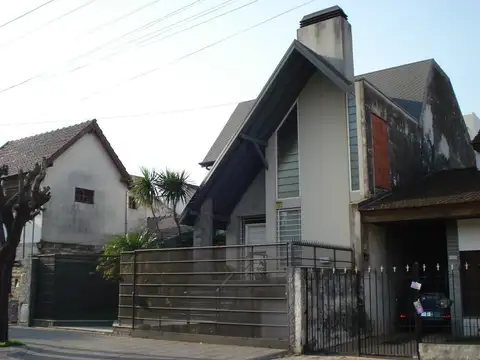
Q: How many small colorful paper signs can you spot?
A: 2